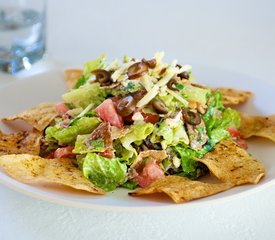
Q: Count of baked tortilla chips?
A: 8